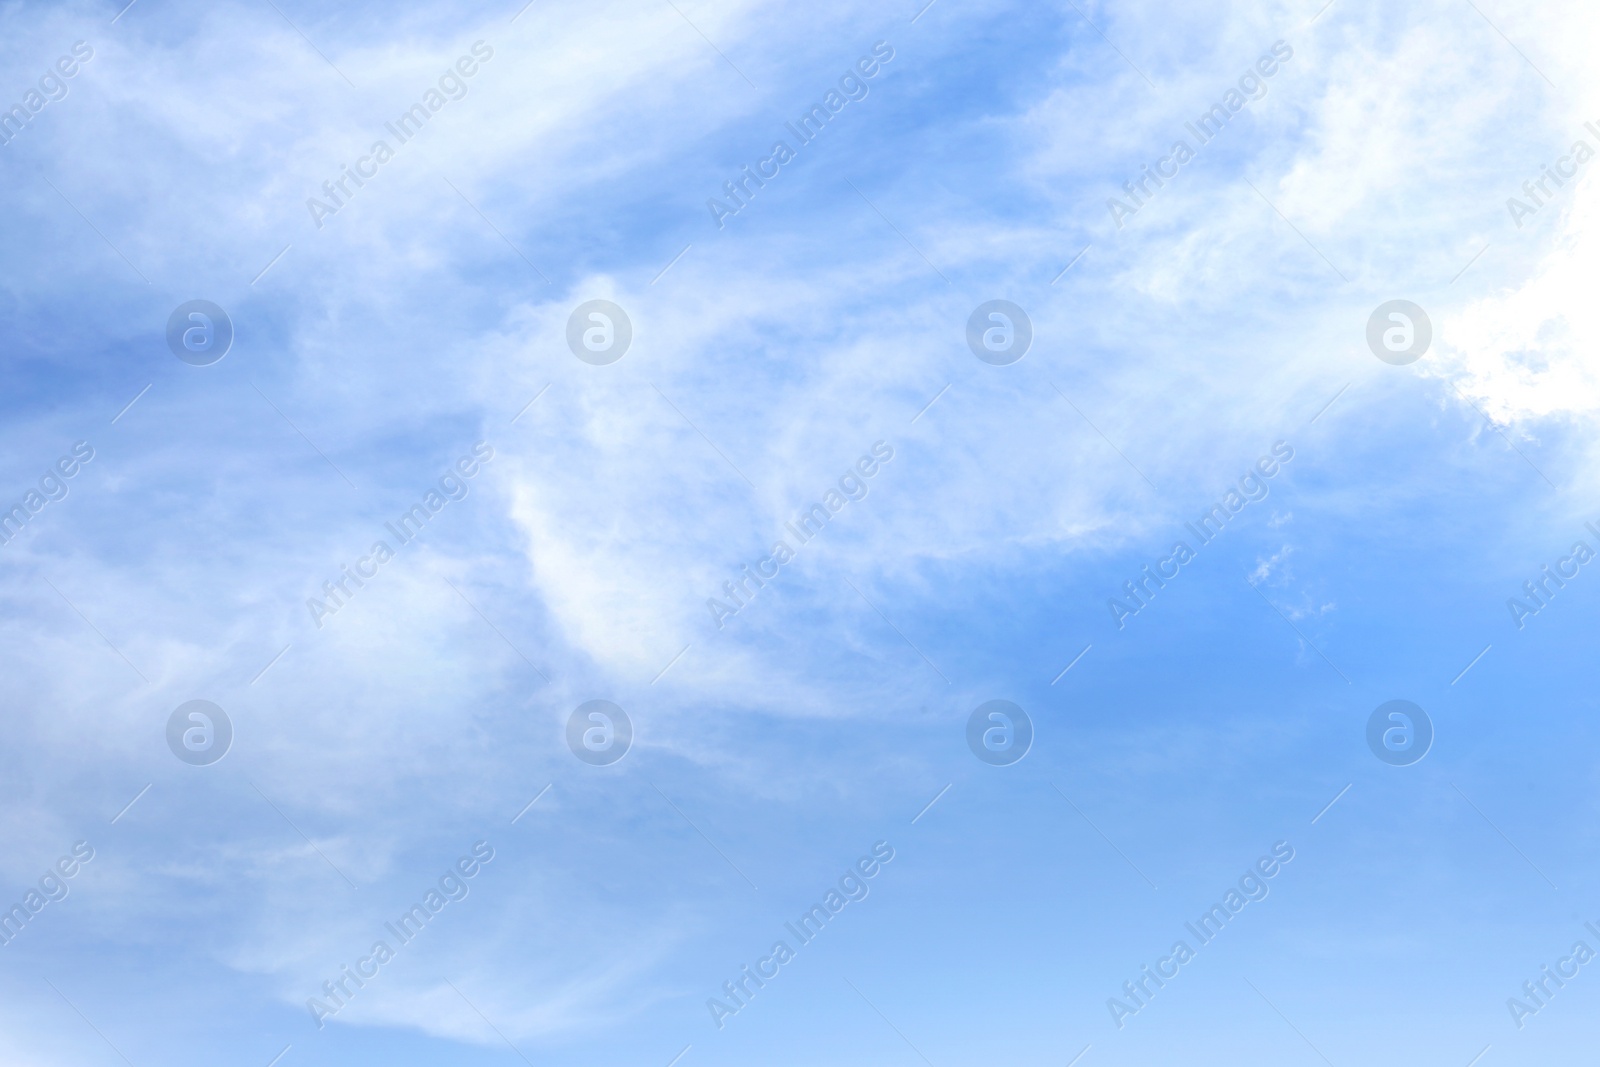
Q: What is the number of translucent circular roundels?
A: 8